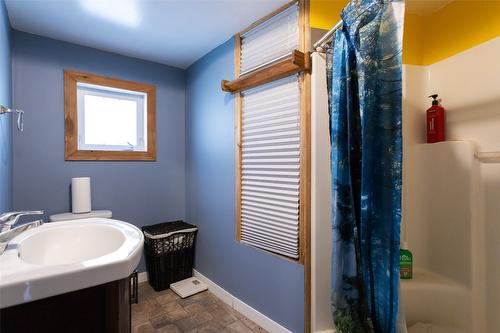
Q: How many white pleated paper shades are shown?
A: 2